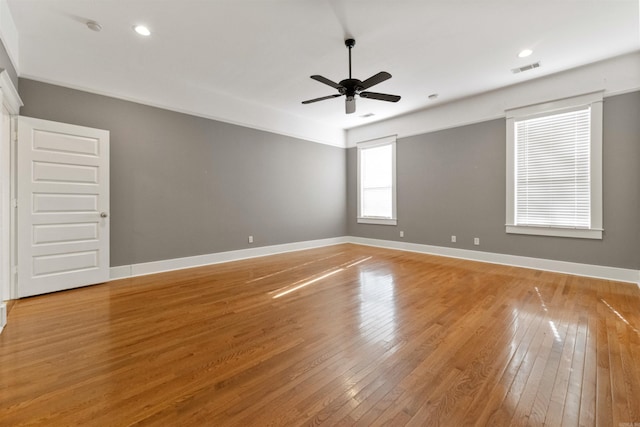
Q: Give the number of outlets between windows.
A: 3